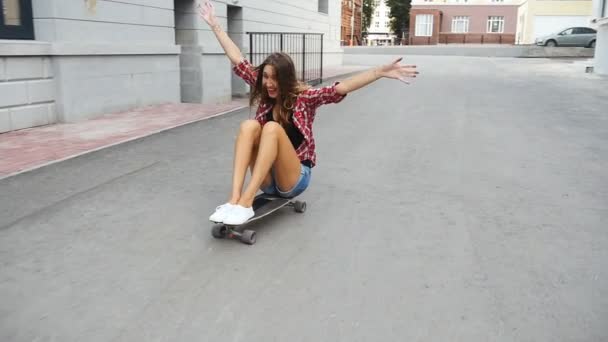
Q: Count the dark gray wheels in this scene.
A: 3